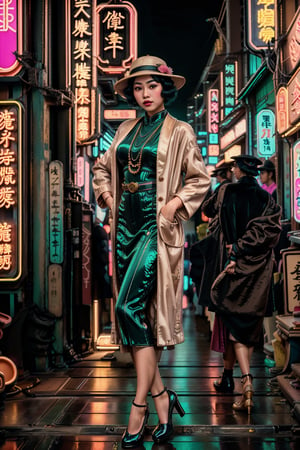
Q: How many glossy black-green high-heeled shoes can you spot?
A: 2